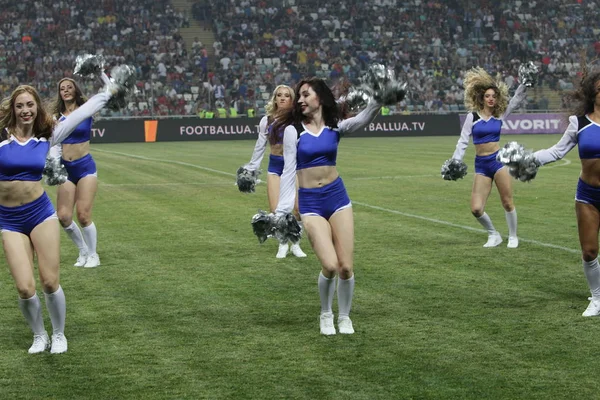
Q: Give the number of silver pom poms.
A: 10